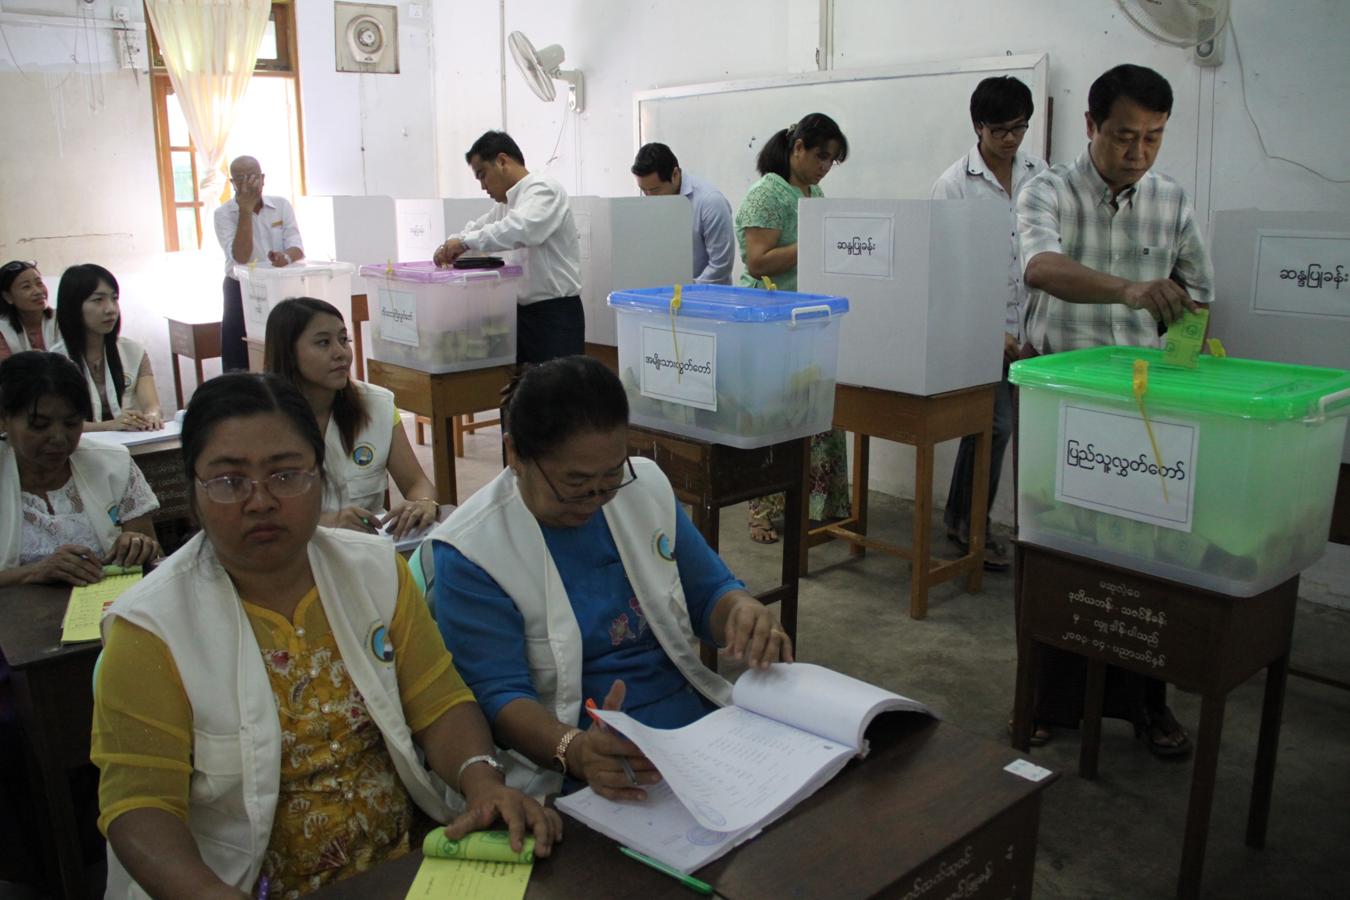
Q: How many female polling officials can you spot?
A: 6